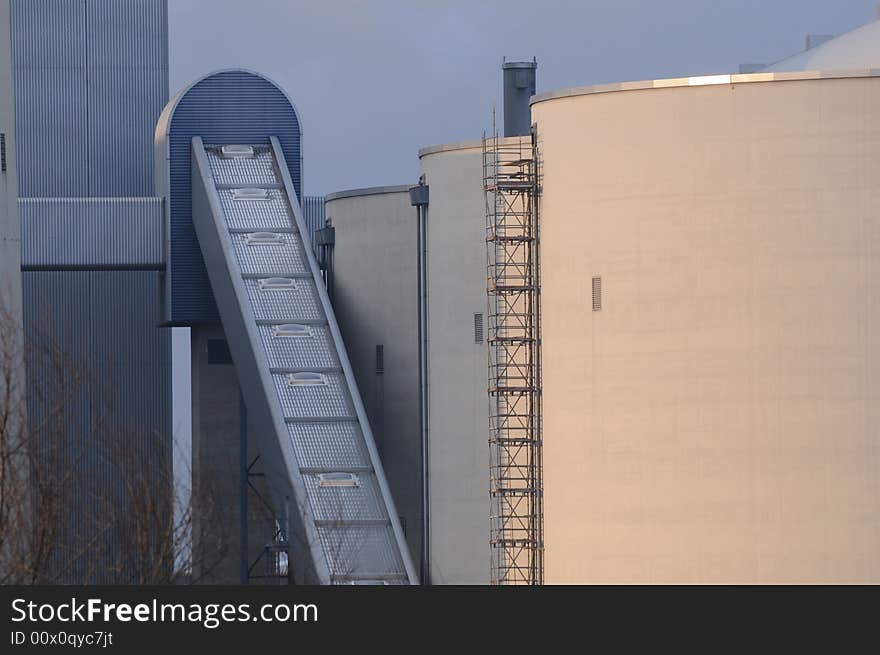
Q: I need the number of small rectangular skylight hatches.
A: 7